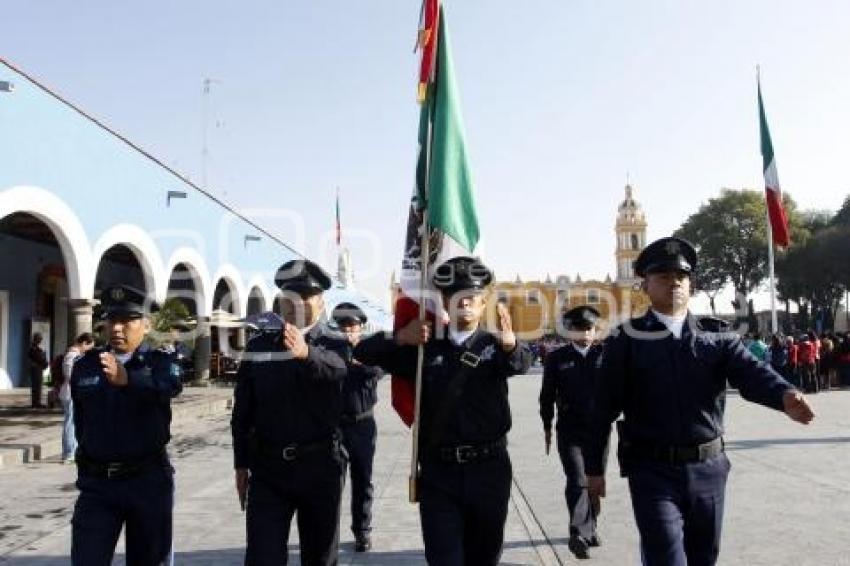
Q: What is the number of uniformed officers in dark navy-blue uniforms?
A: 6